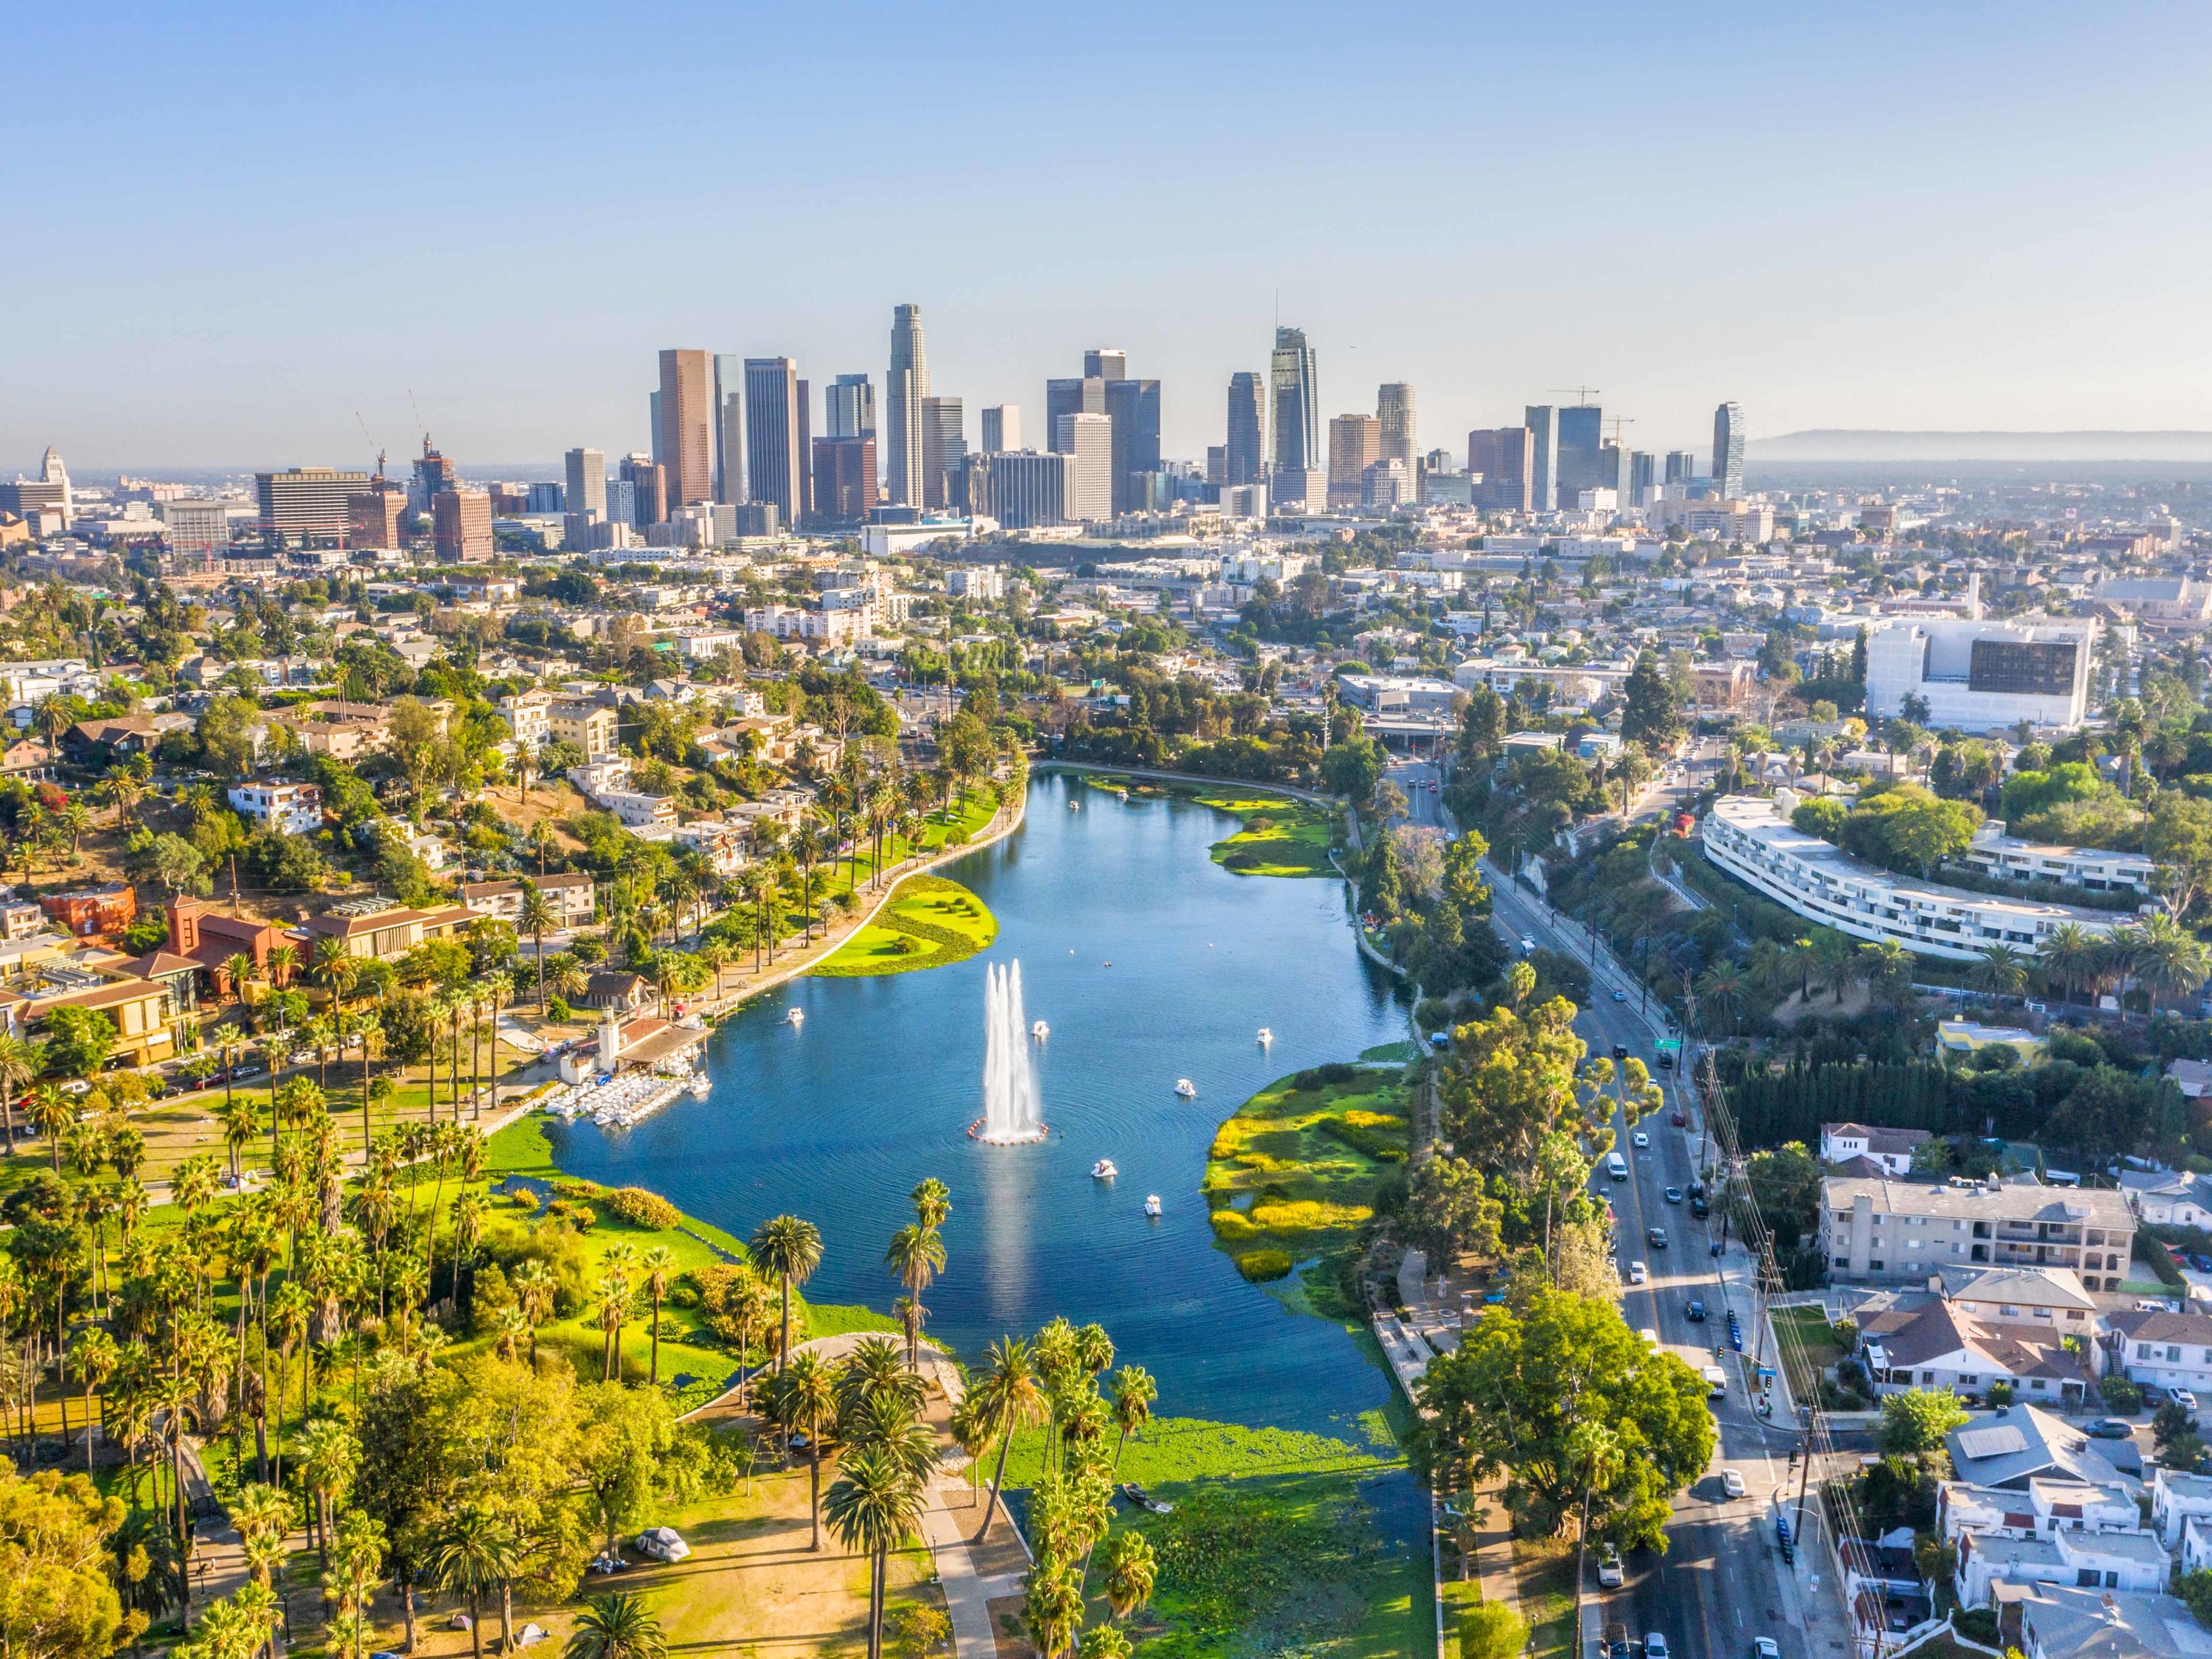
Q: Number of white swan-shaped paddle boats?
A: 8